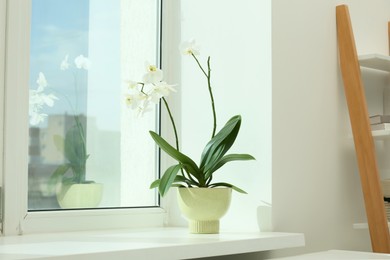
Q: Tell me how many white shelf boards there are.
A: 3